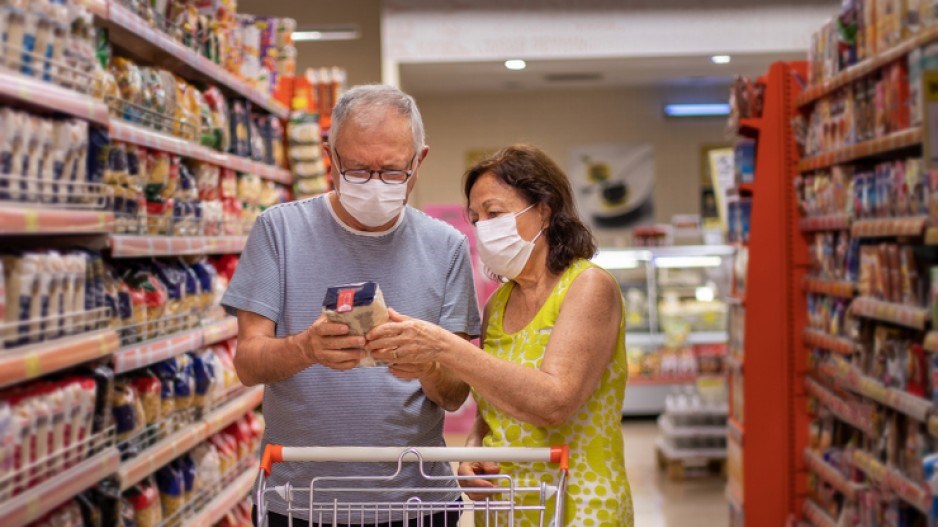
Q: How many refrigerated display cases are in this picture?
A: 1